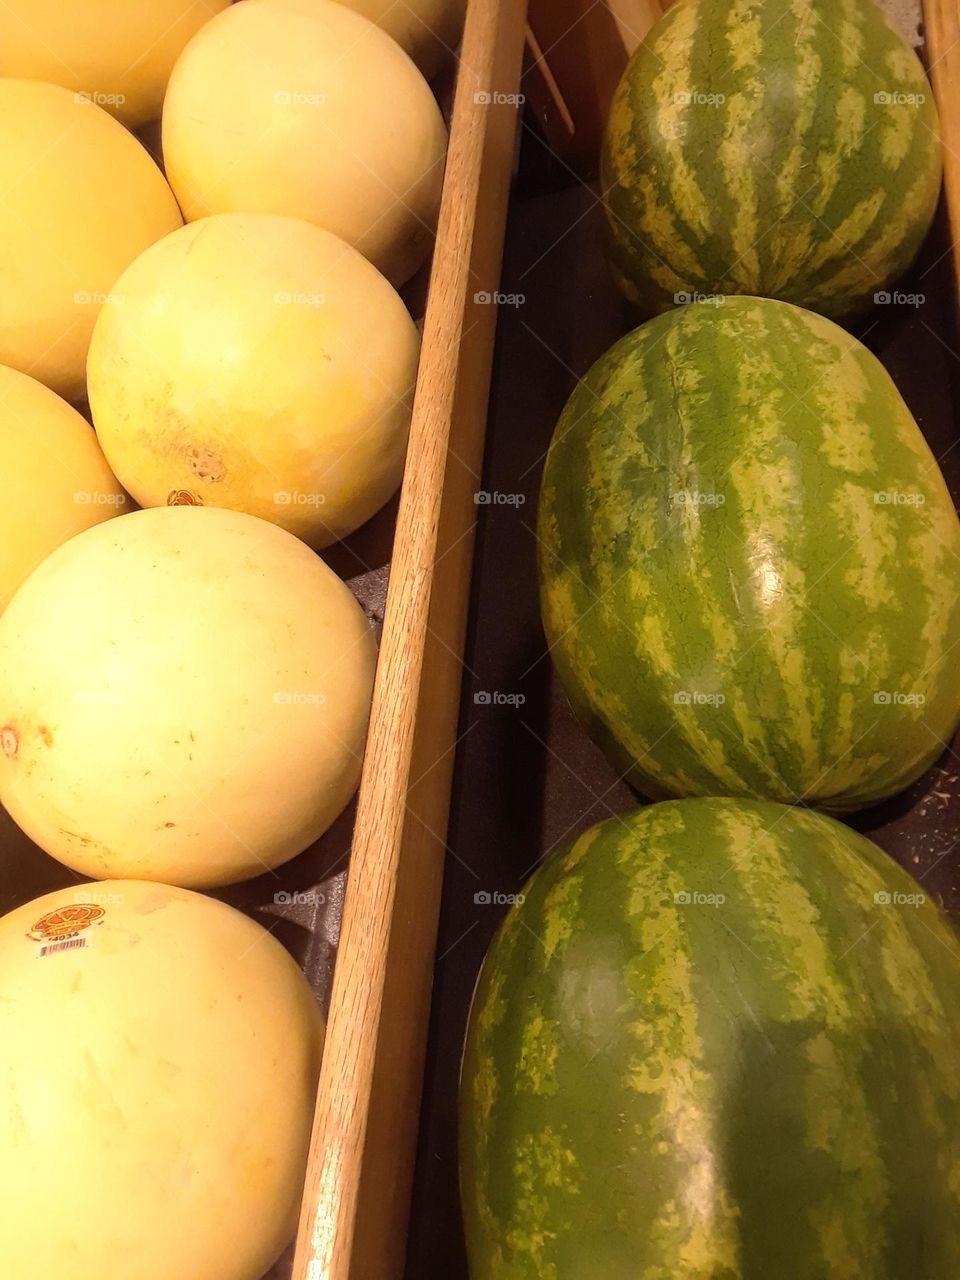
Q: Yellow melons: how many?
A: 8